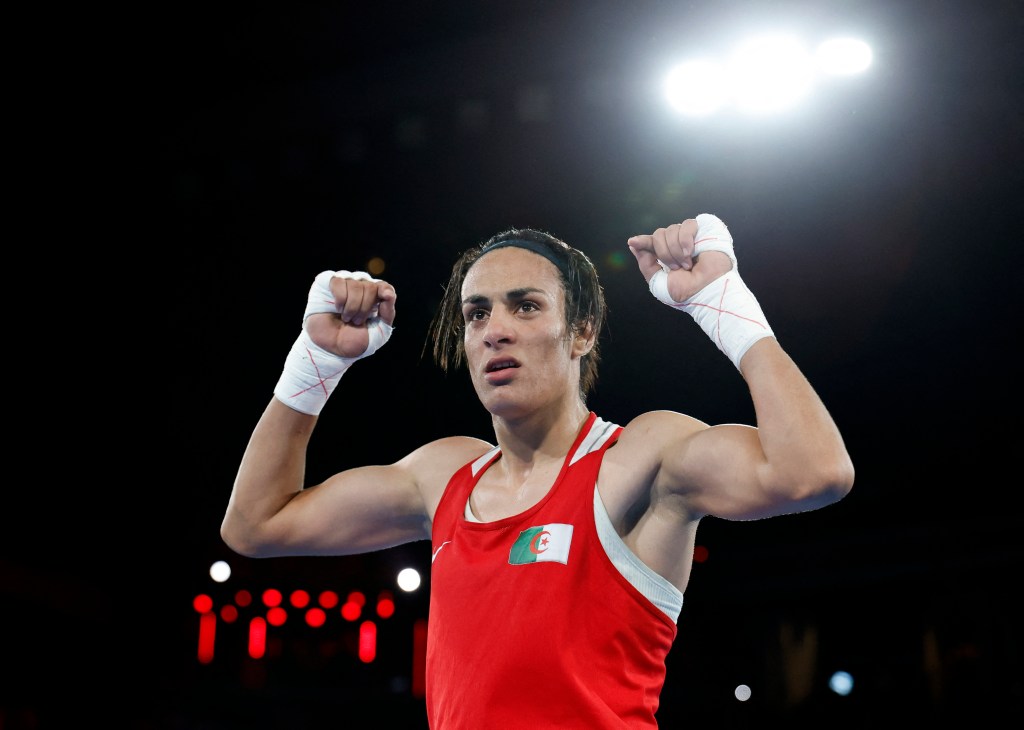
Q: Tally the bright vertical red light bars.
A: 3